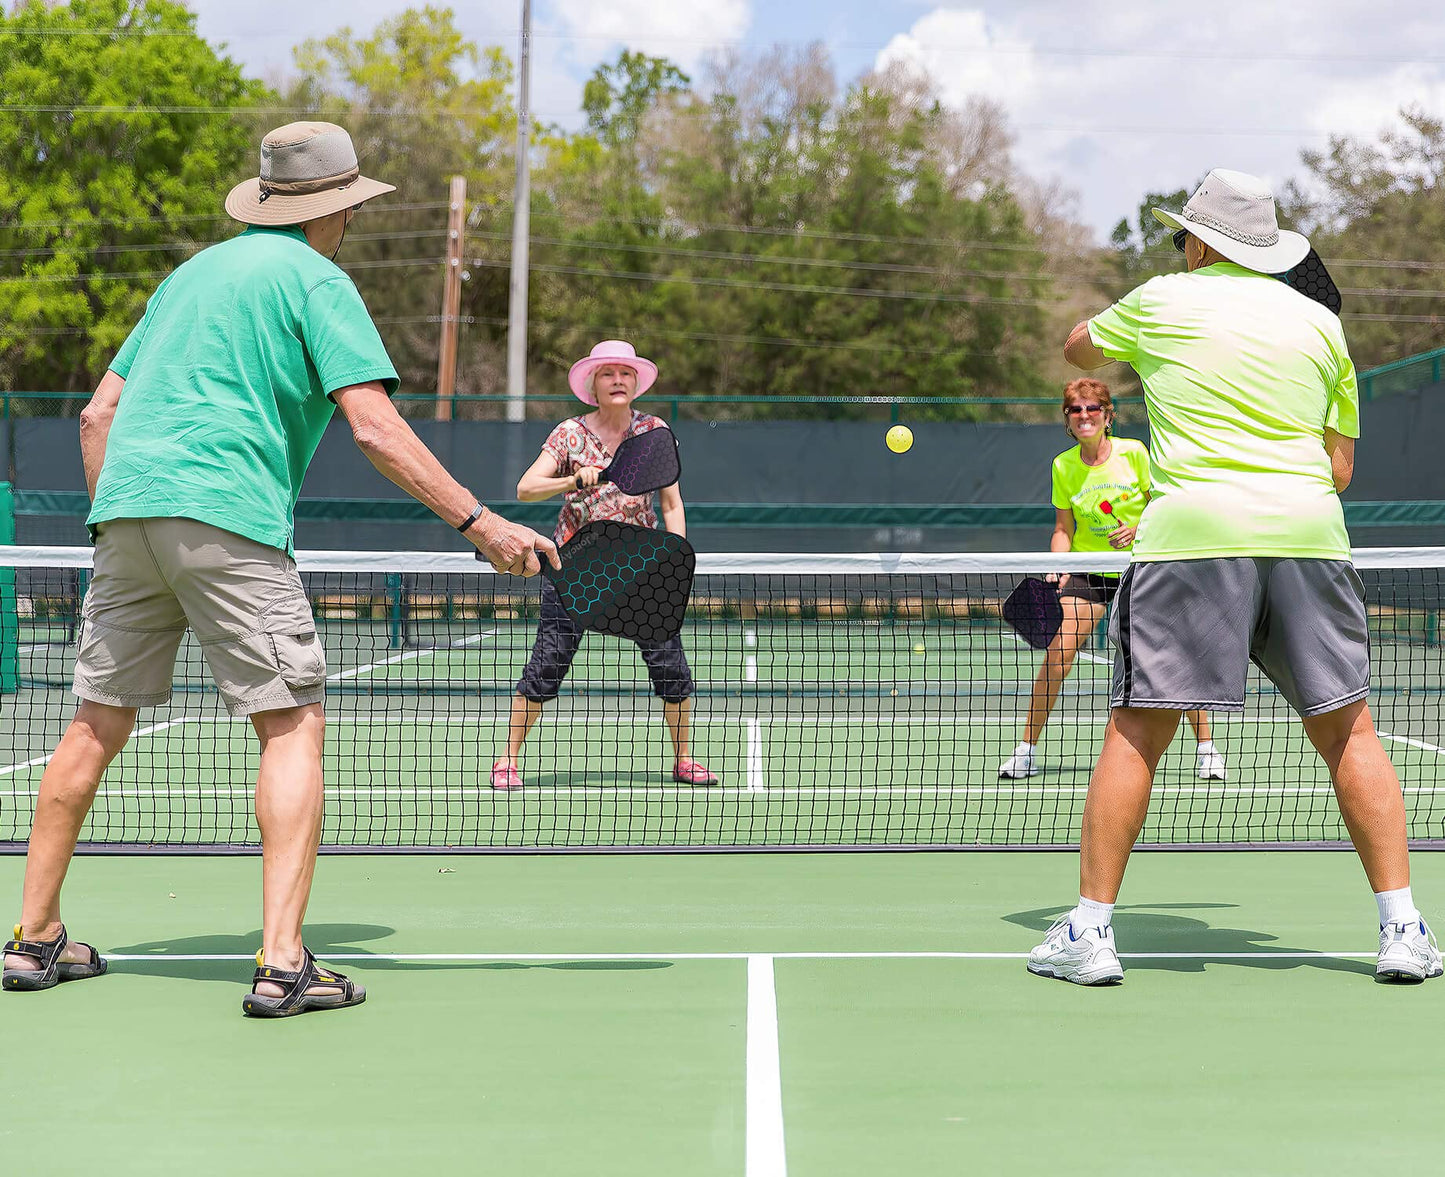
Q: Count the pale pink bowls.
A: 0